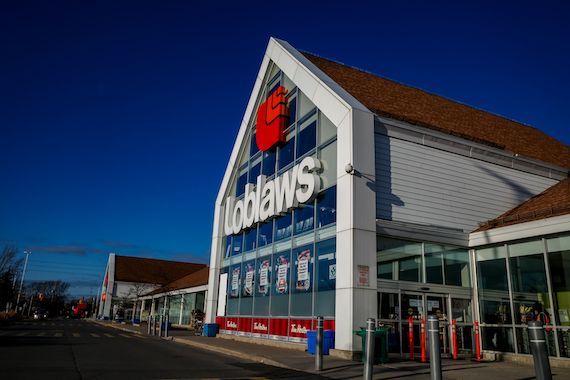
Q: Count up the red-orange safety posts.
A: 4